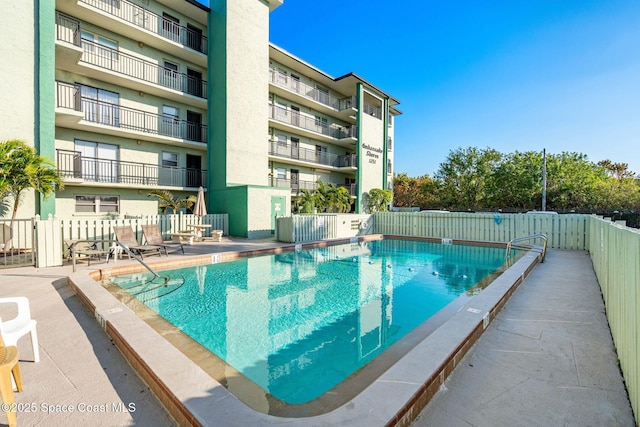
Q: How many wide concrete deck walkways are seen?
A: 2